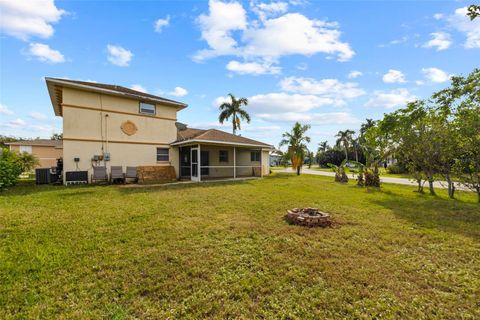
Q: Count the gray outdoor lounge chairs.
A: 3